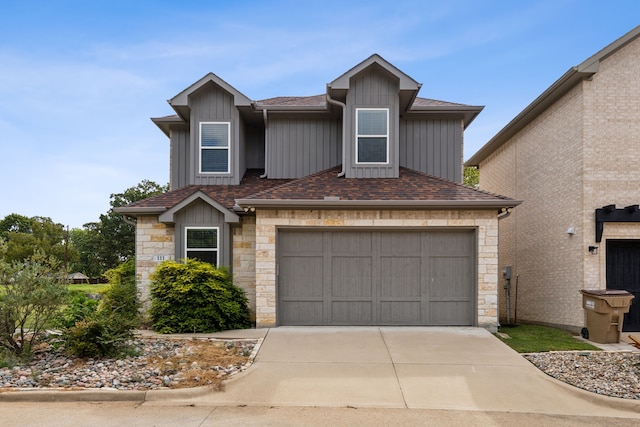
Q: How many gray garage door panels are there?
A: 12